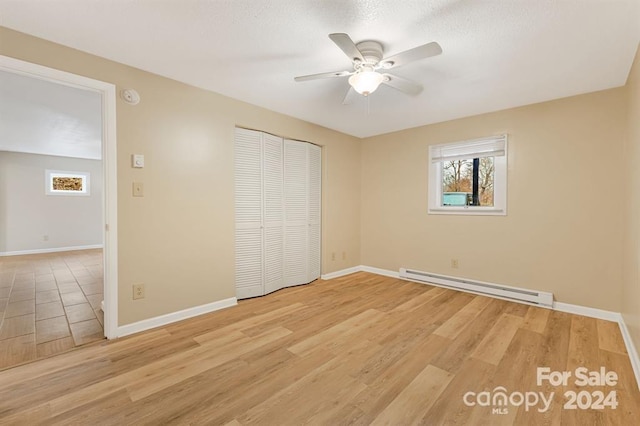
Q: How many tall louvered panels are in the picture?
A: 4